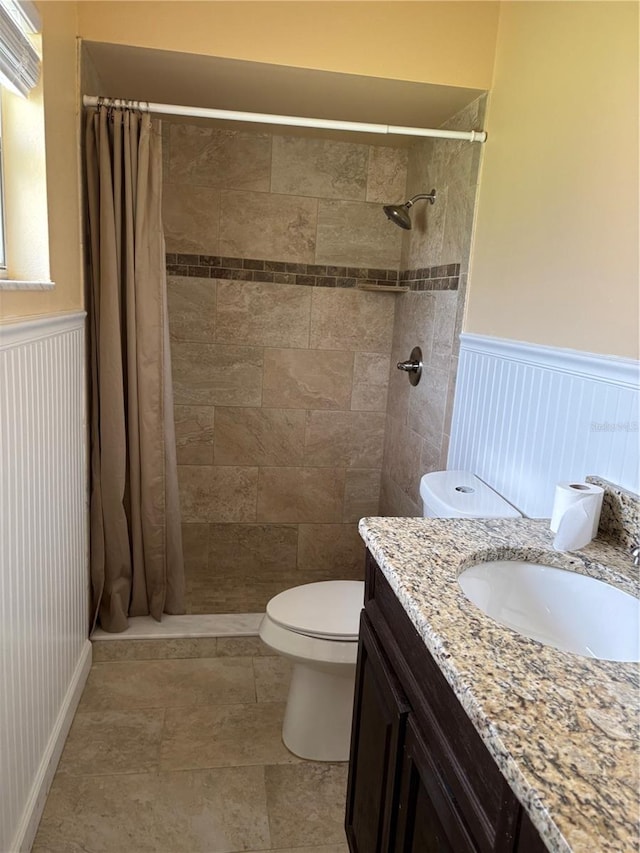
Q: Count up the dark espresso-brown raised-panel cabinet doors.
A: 2